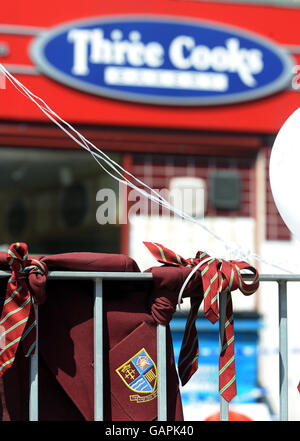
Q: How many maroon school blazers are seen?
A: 1